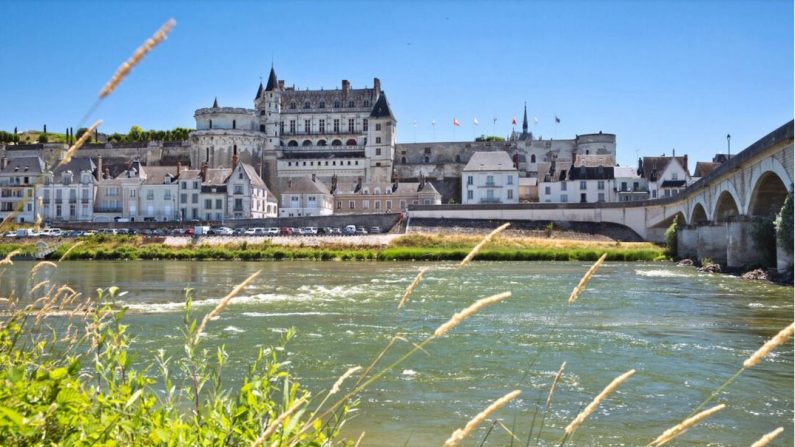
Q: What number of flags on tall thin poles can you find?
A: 8